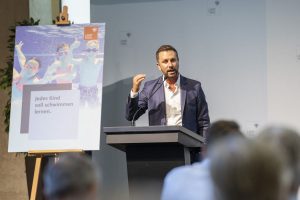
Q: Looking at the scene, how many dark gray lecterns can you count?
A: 1